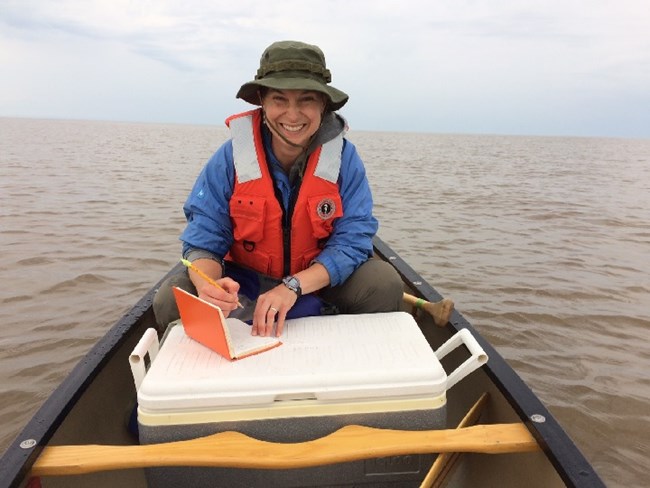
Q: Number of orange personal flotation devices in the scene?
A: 1